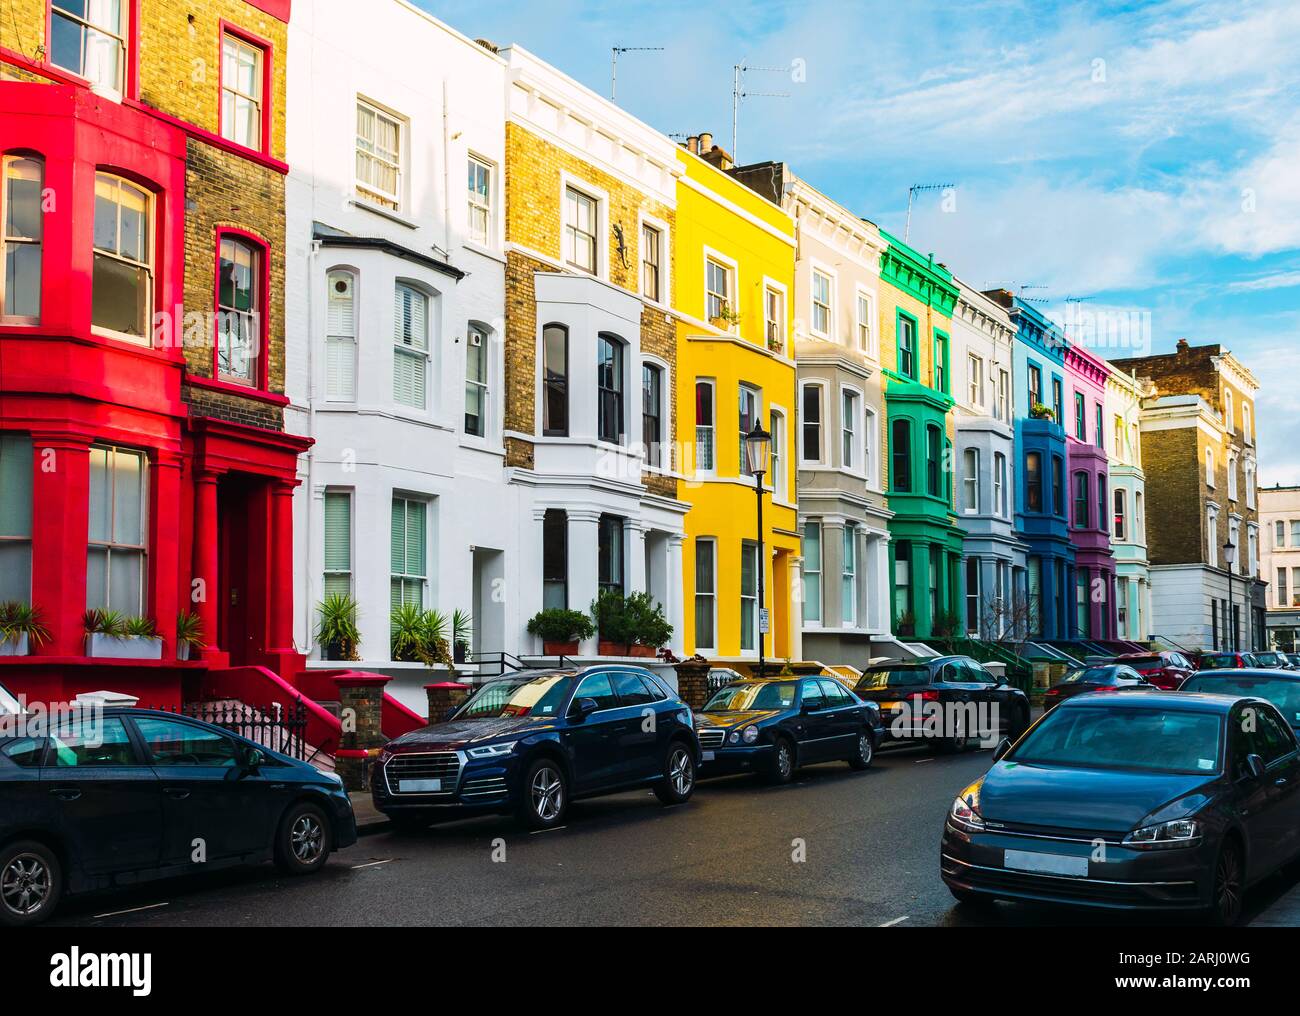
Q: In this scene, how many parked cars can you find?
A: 11